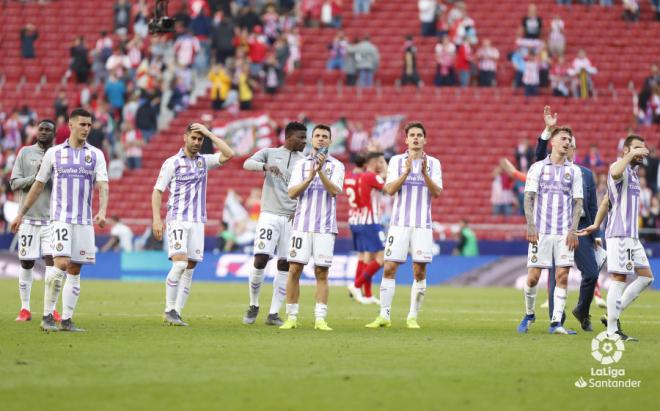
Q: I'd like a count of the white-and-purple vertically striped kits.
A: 6